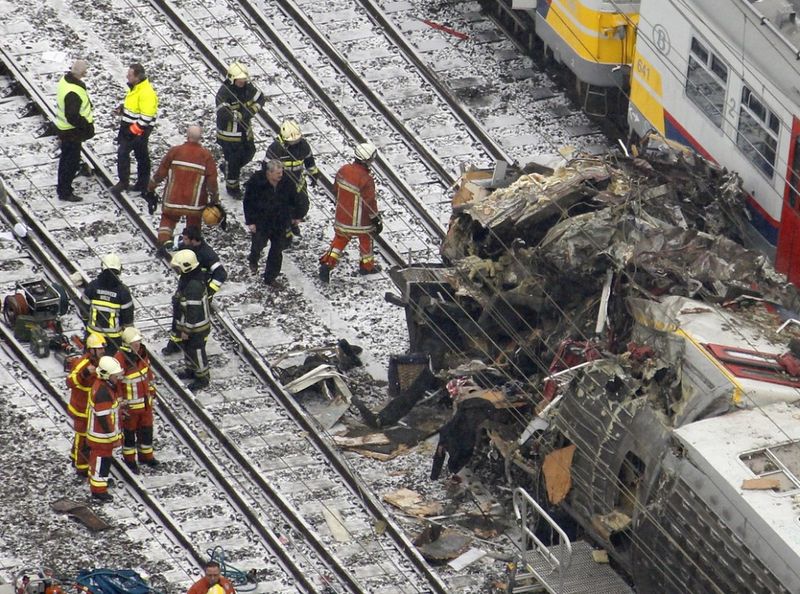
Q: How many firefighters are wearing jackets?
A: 11